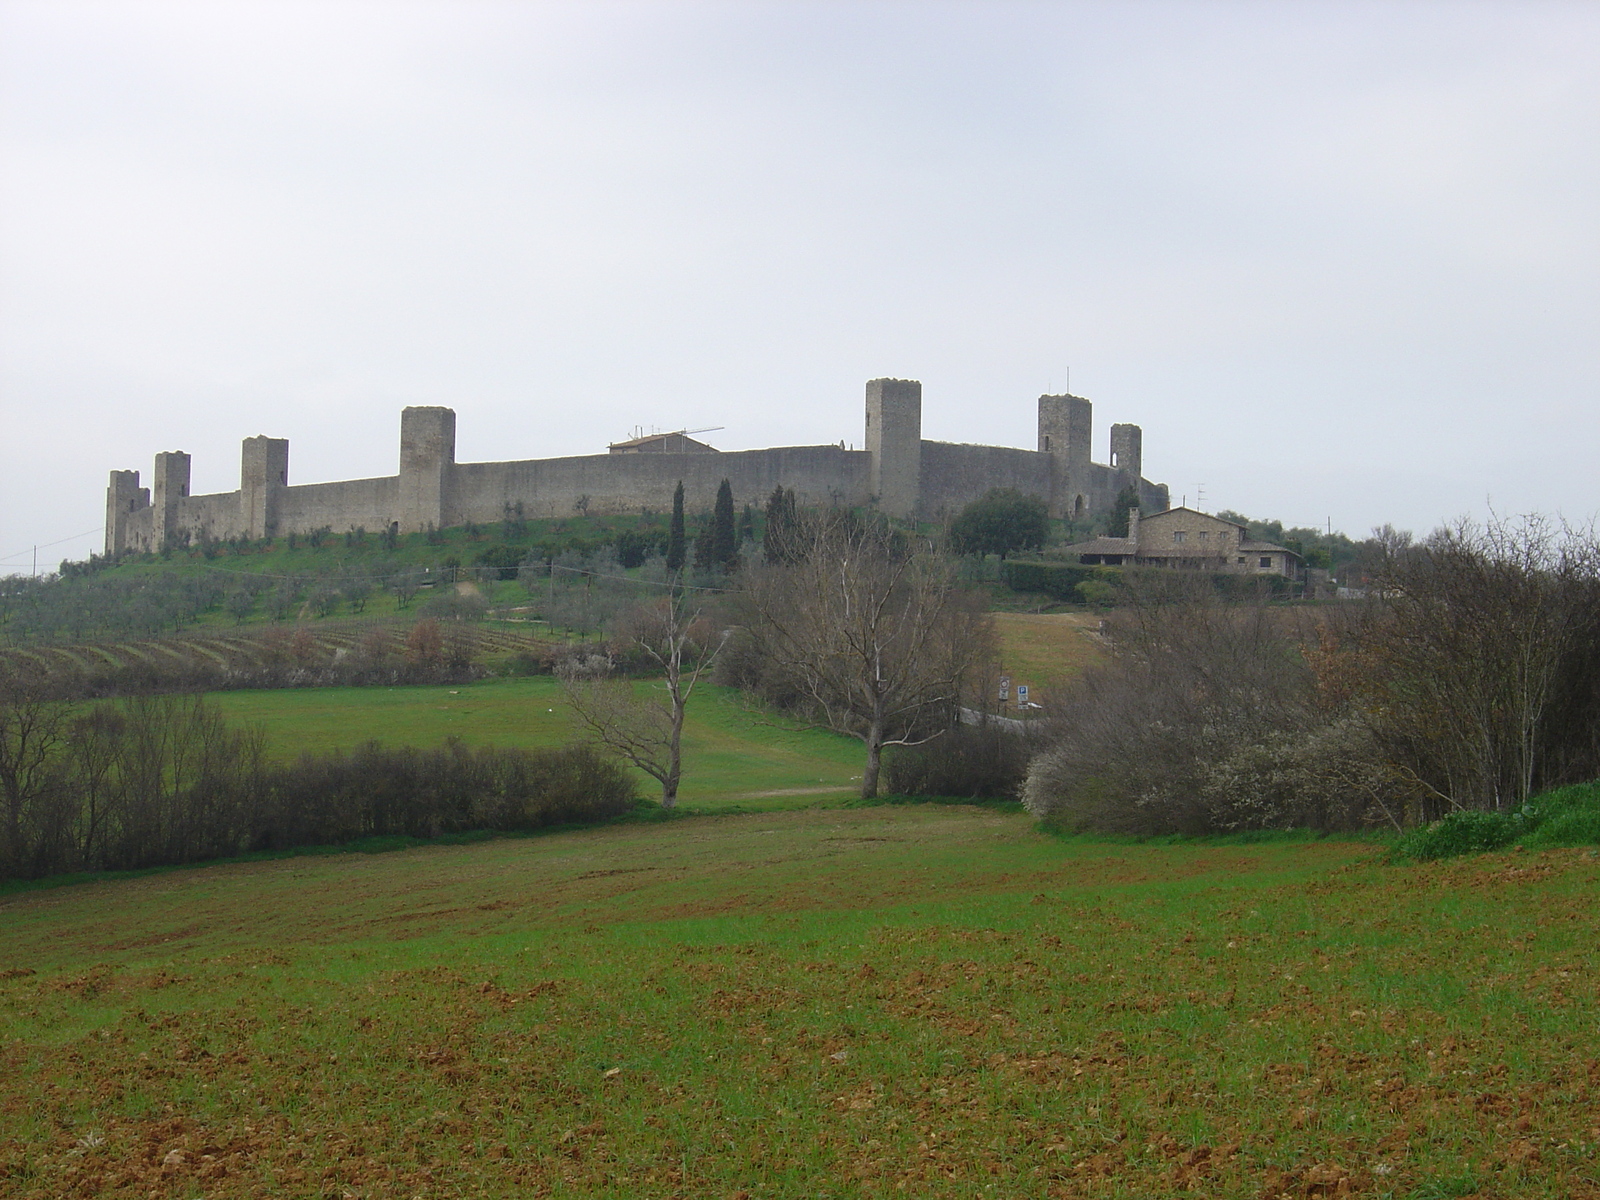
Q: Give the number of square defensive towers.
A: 7